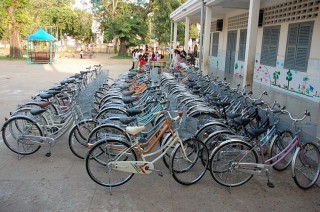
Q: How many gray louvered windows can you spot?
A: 4